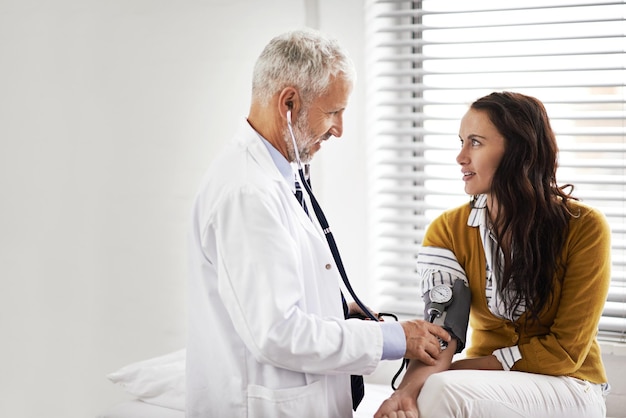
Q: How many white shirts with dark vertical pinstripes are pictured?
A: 1